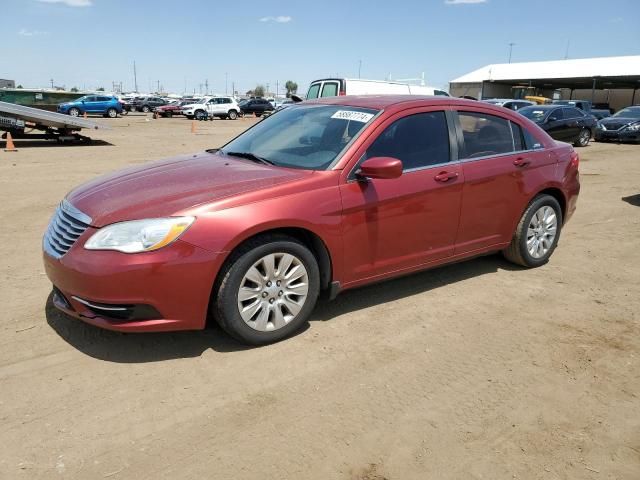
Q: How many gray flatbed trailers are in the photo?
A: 1